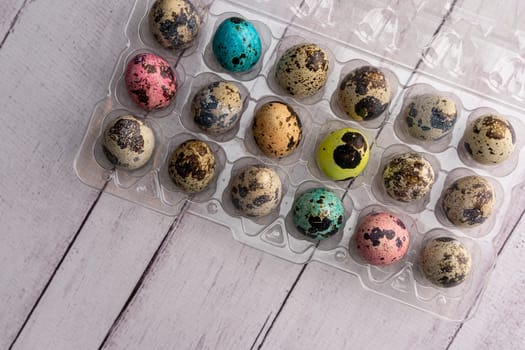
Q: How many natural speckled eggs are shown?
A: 13